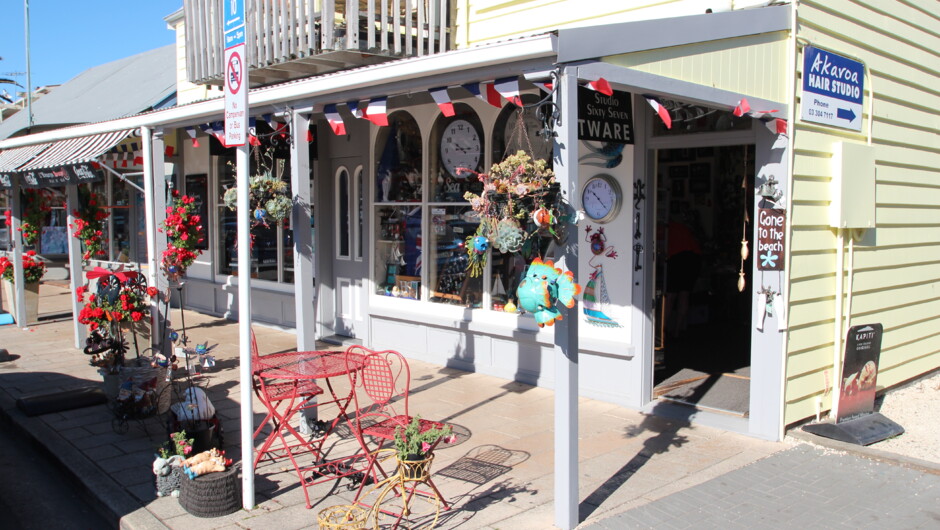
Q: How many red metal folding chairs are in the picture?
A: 2